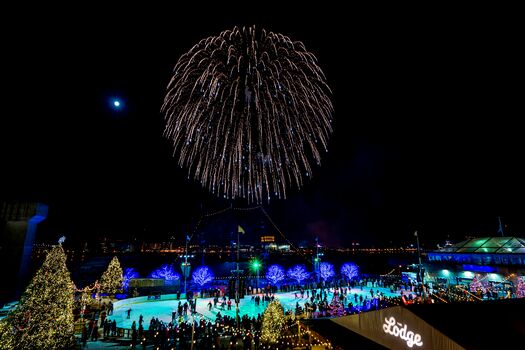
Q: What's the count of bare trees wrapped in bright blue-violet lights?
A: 7